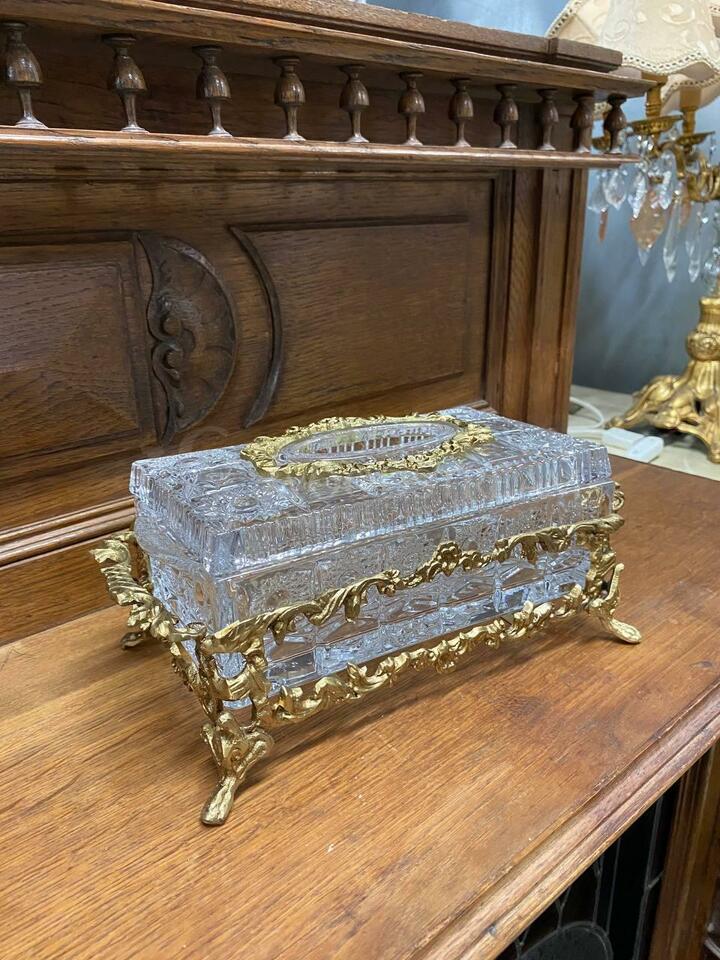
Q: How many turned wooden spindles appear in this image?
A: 11